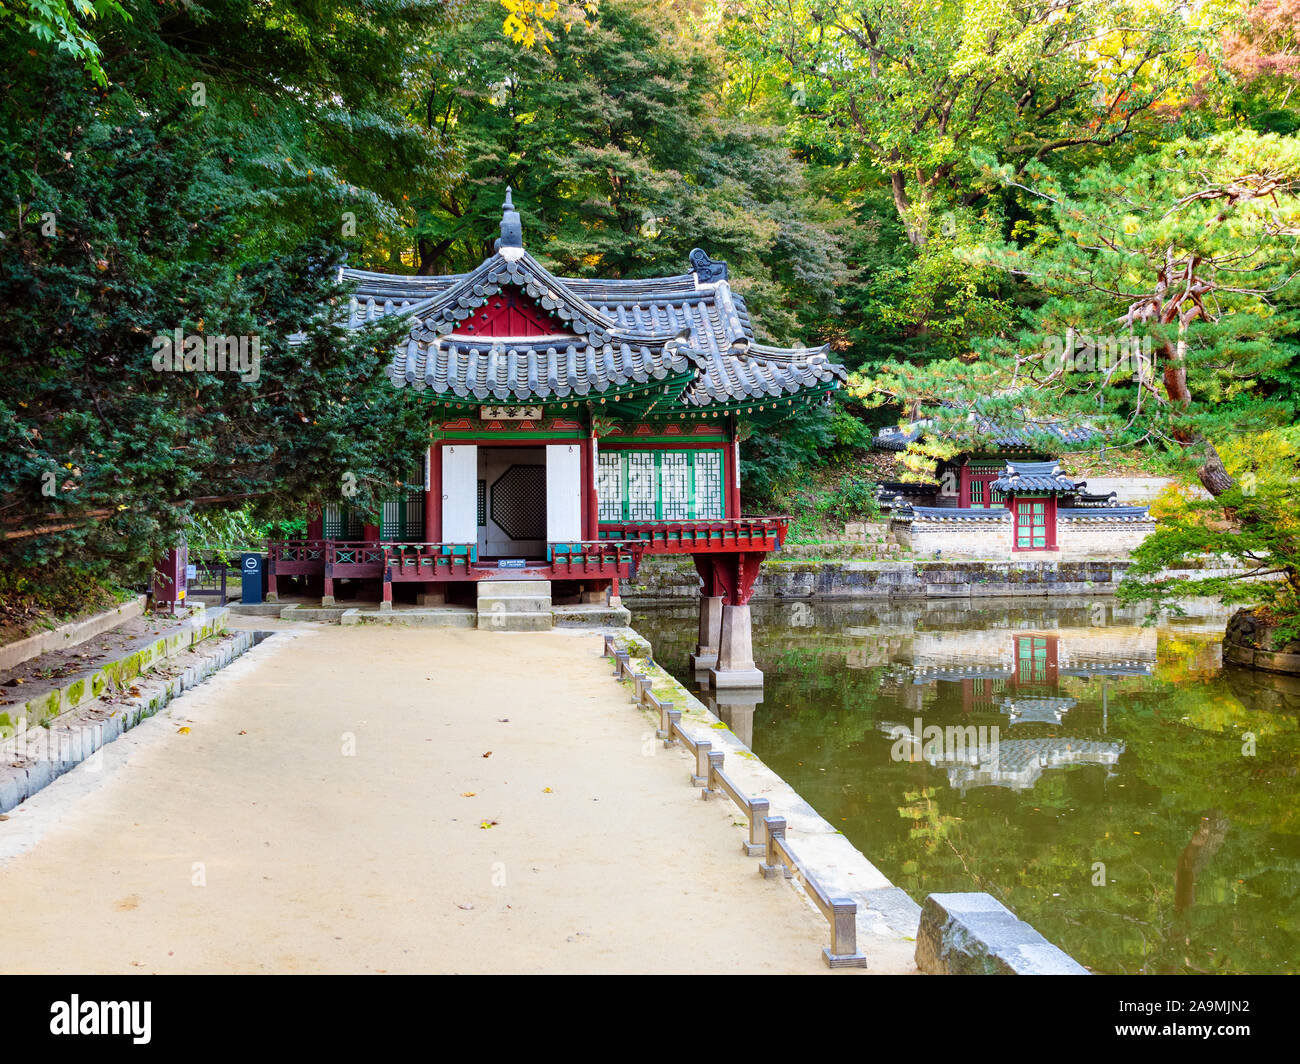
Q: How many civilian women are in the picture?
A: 0